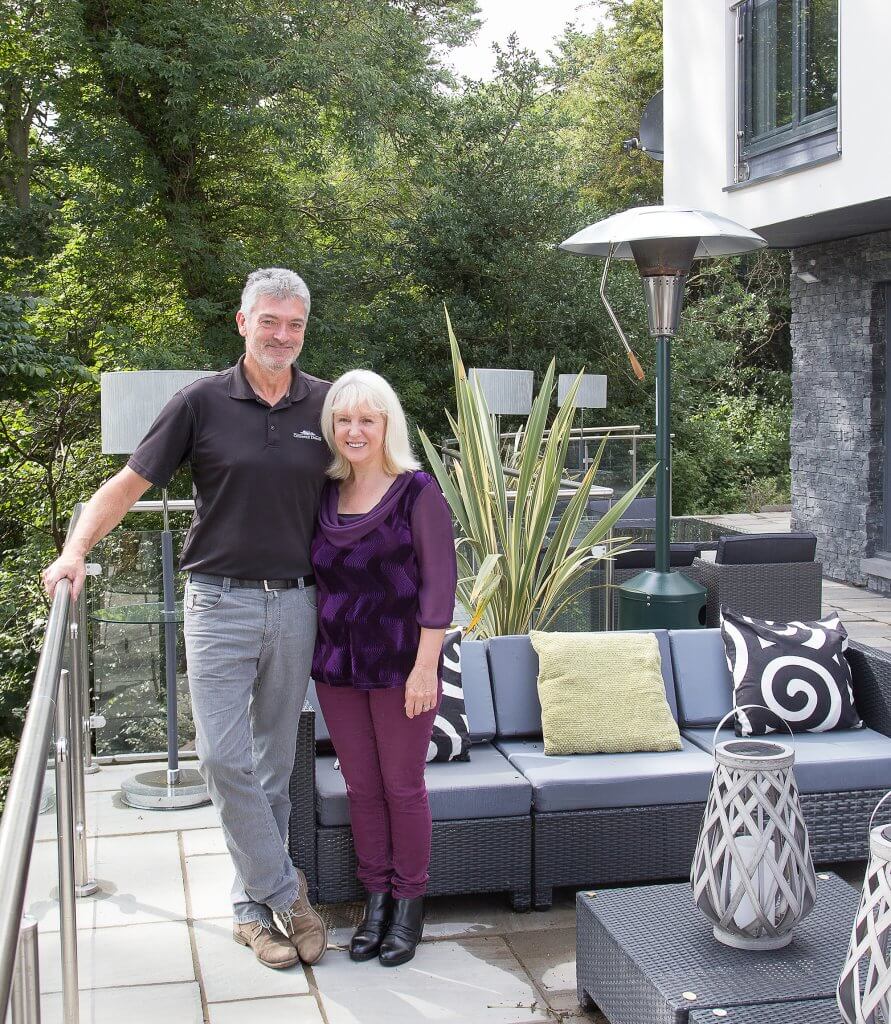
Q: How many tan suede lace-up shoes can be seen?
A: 2